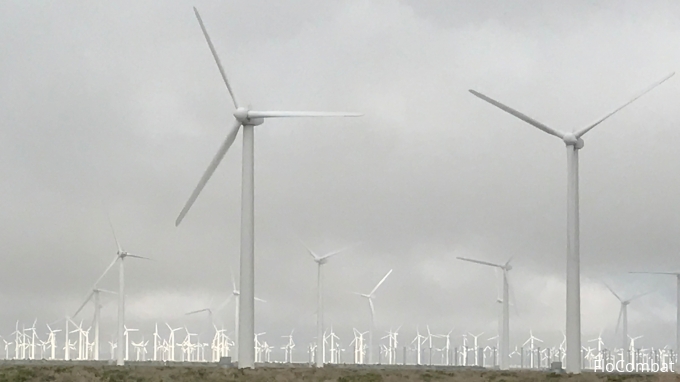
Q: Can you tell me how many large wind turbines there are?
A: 2